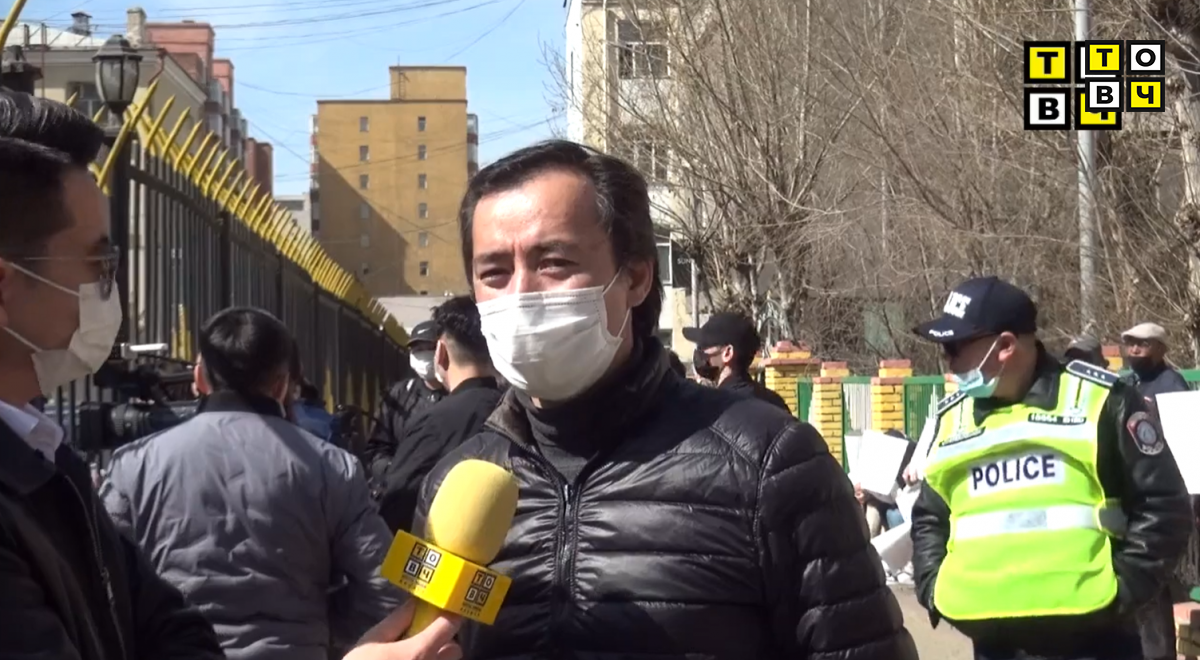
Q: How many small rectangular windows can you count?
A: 12